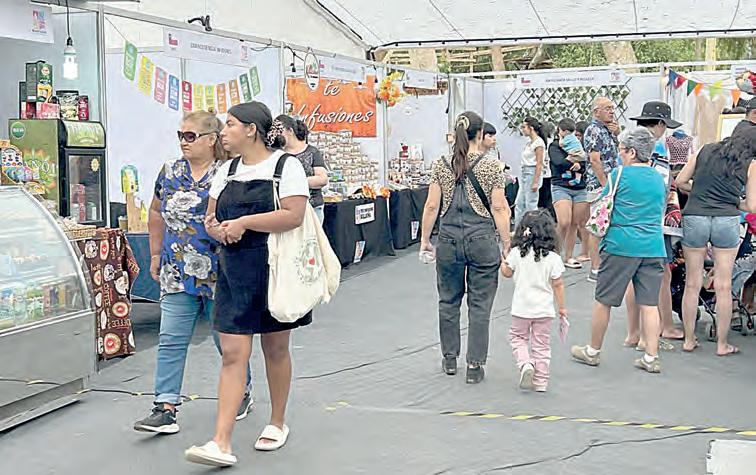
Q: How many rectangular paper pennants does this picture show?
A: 11